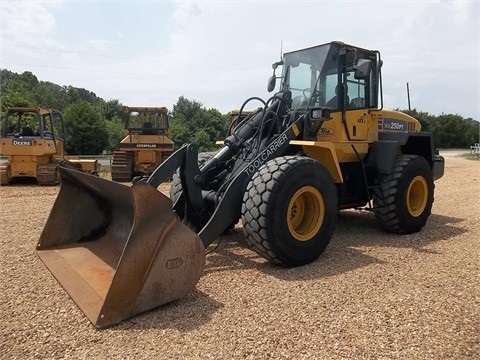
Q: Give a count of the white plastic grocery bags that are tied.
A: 0